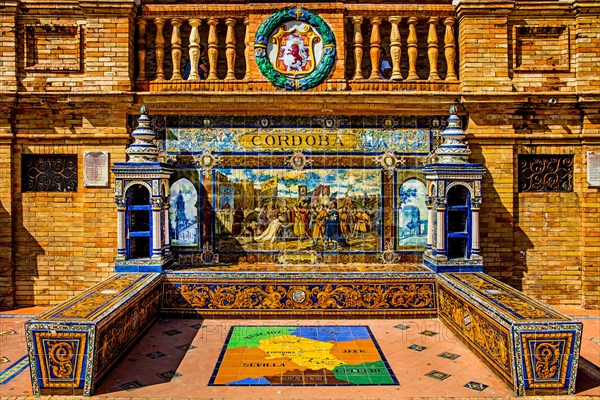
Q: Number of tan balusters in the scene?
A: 13